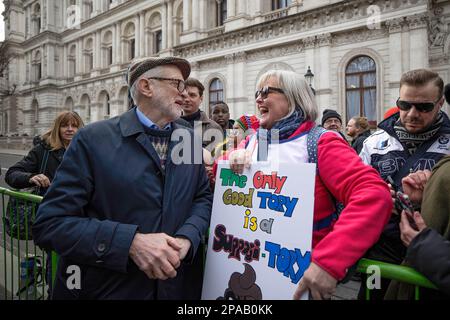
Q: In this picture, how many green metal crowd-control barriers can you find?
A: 2